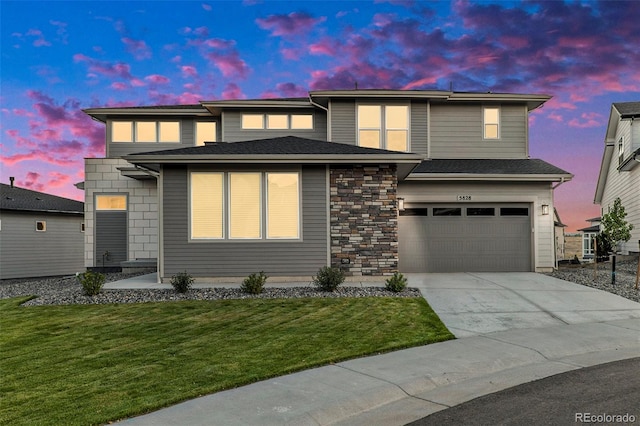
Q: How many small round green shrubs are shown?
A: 5